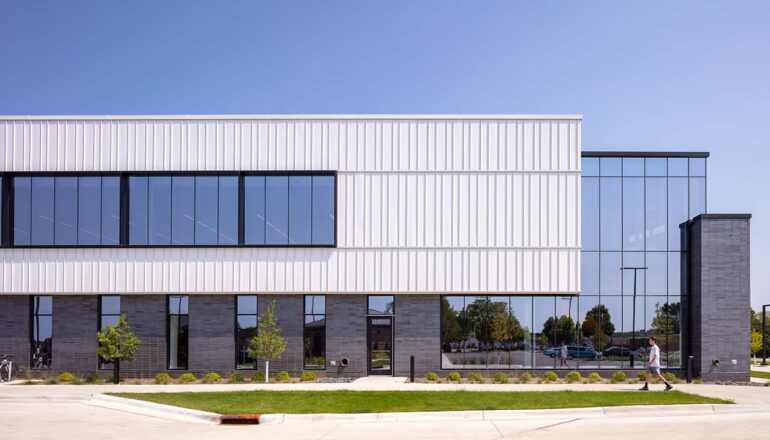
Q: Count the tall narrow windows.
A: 5